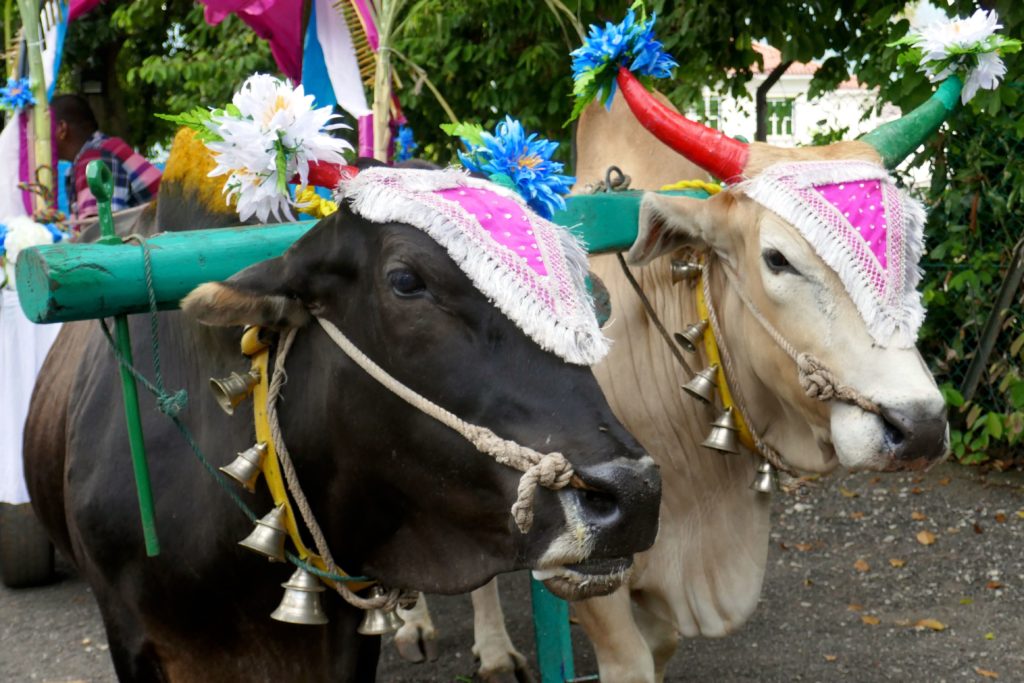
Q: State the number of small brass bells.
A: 10